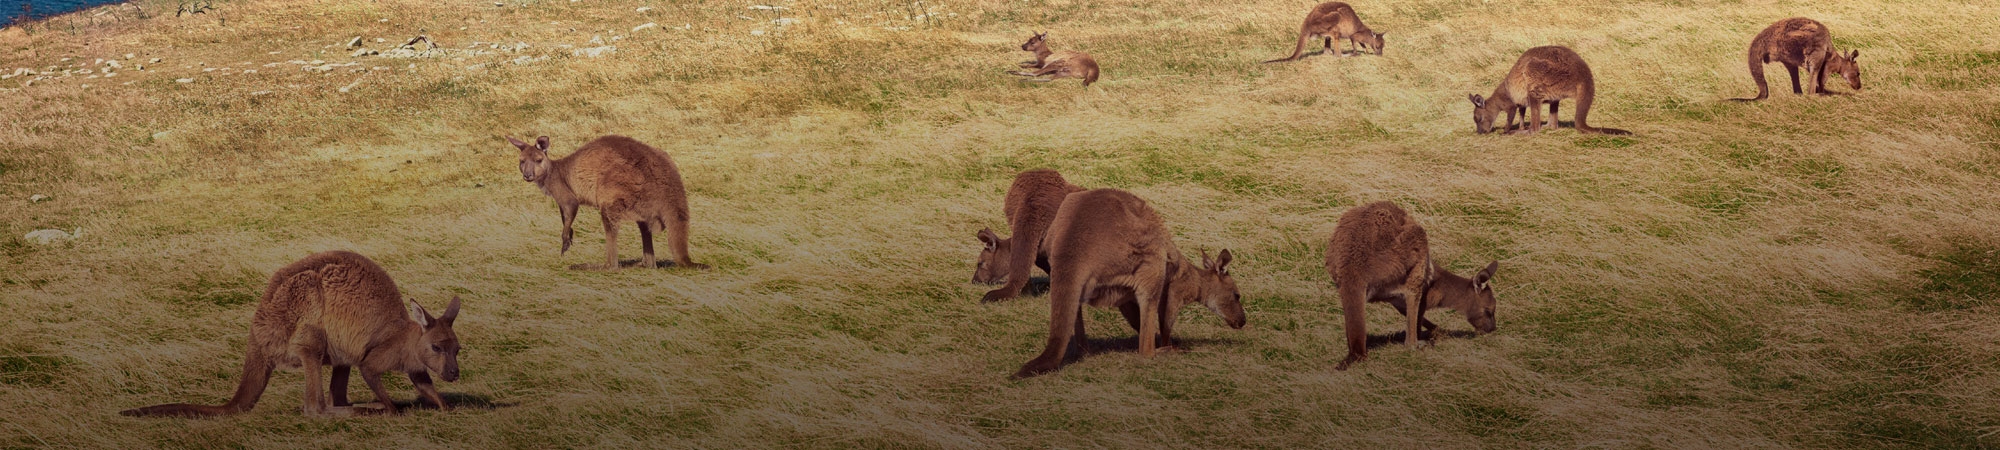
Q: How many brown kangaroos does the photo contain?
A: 9